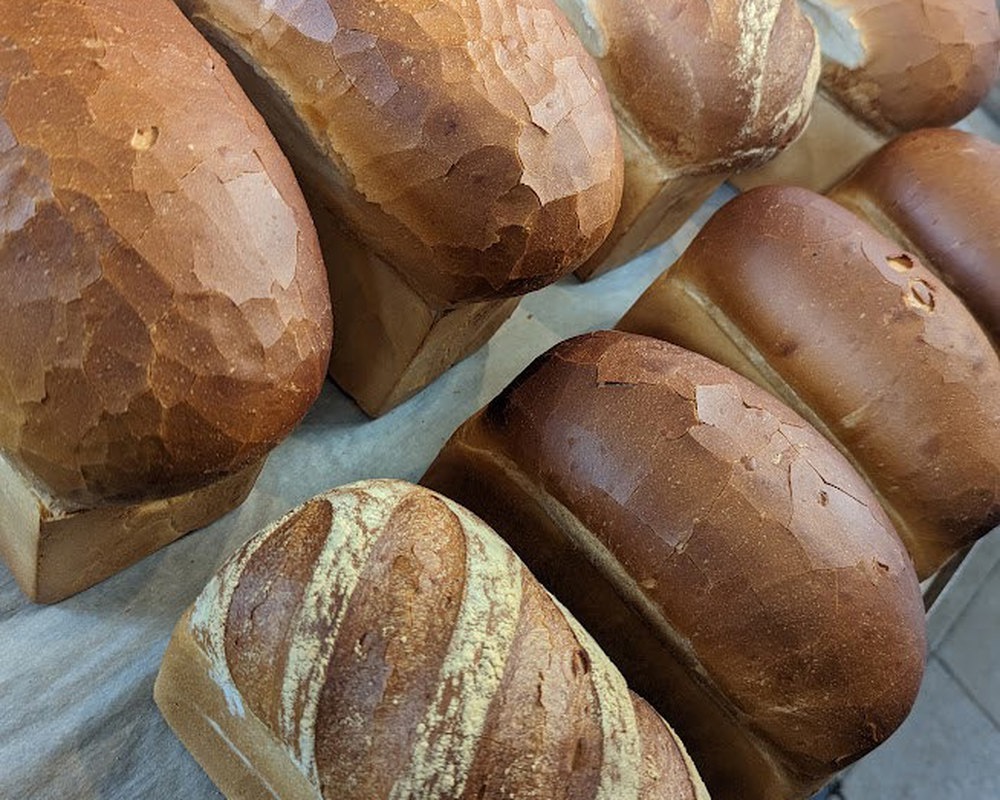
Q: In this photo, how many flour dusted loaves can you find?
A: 2